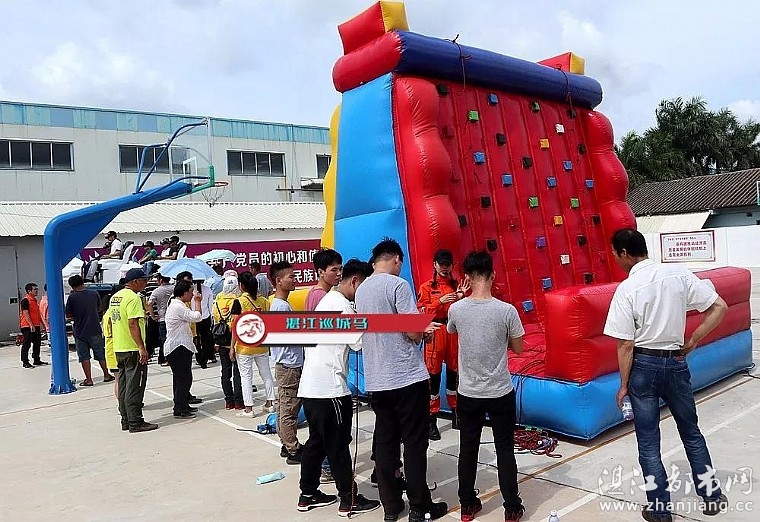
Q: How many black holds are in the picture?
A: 11